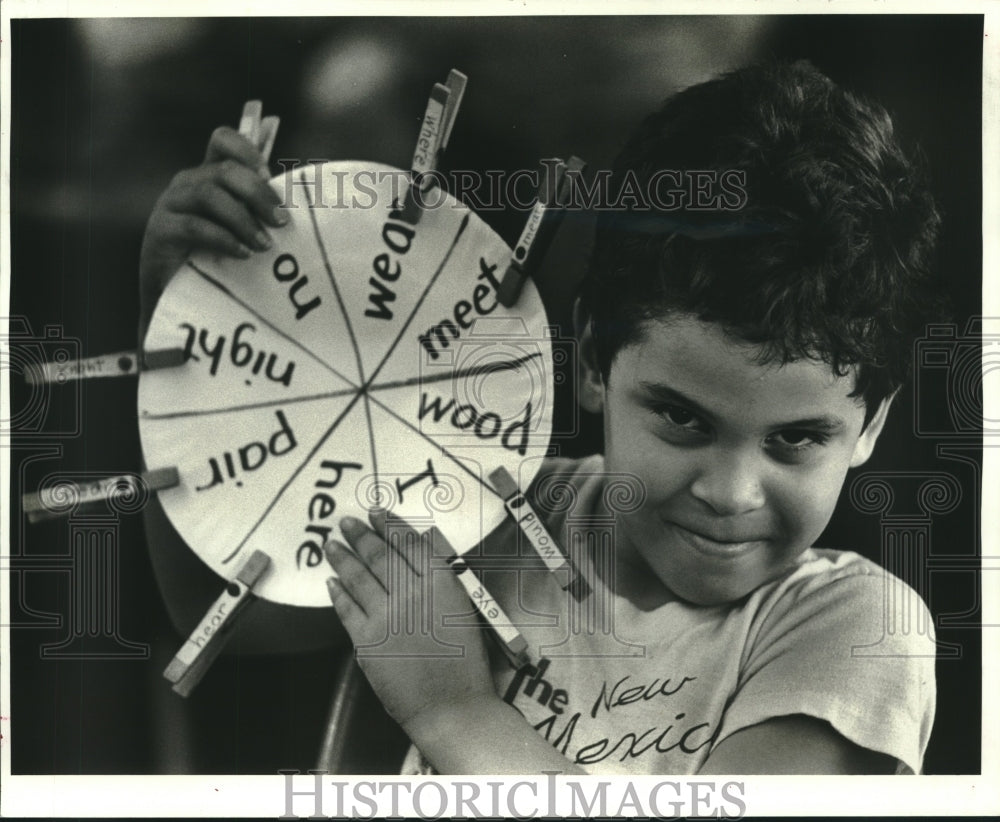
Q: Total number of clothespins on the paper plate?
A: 8